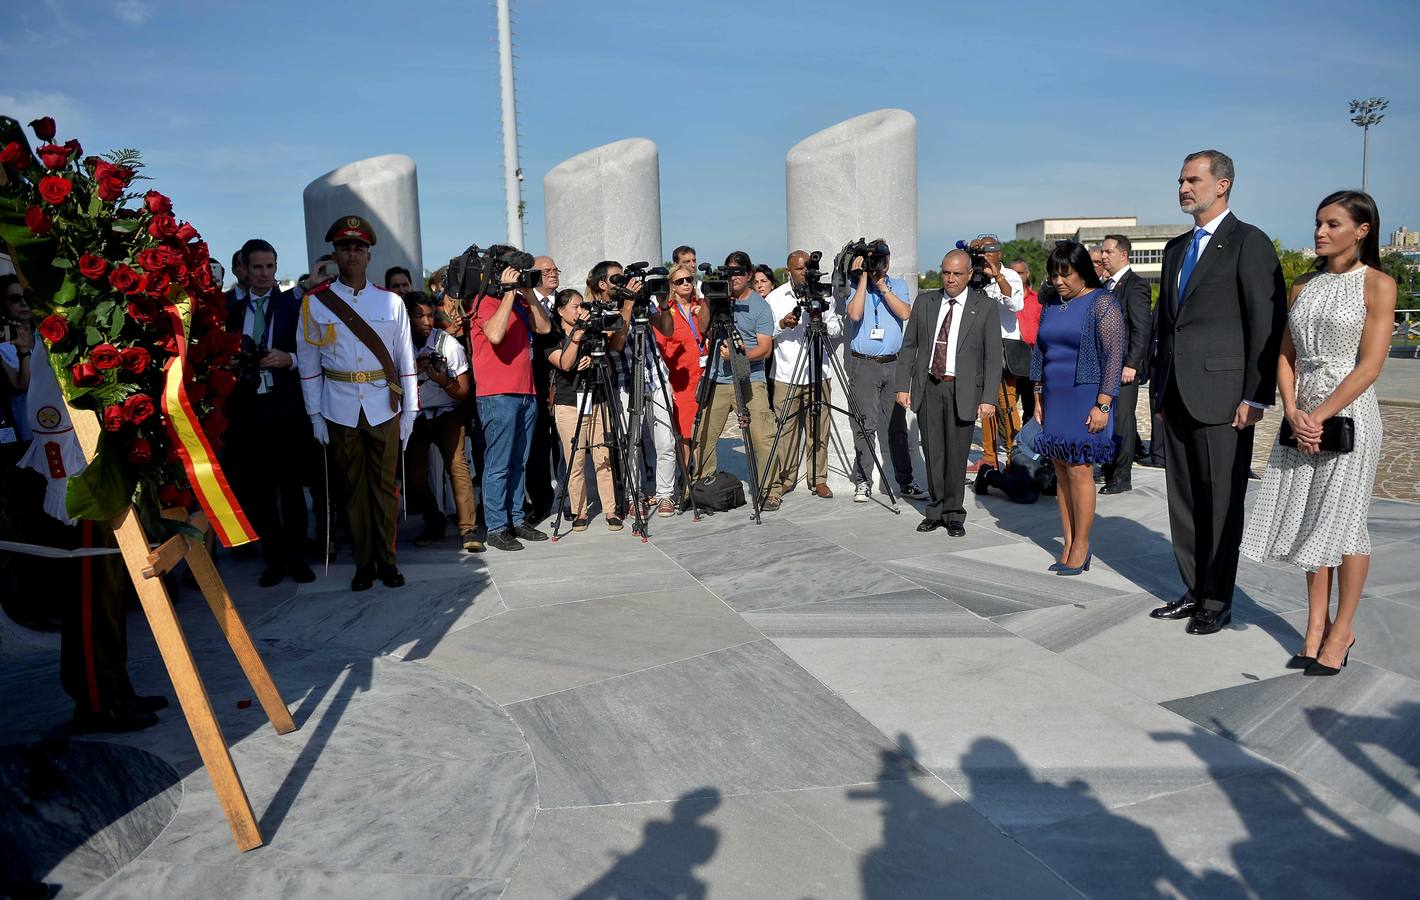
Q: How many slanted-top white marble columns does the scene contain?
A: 3